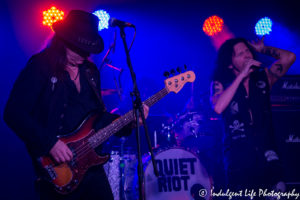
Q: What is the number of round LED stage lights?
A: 4